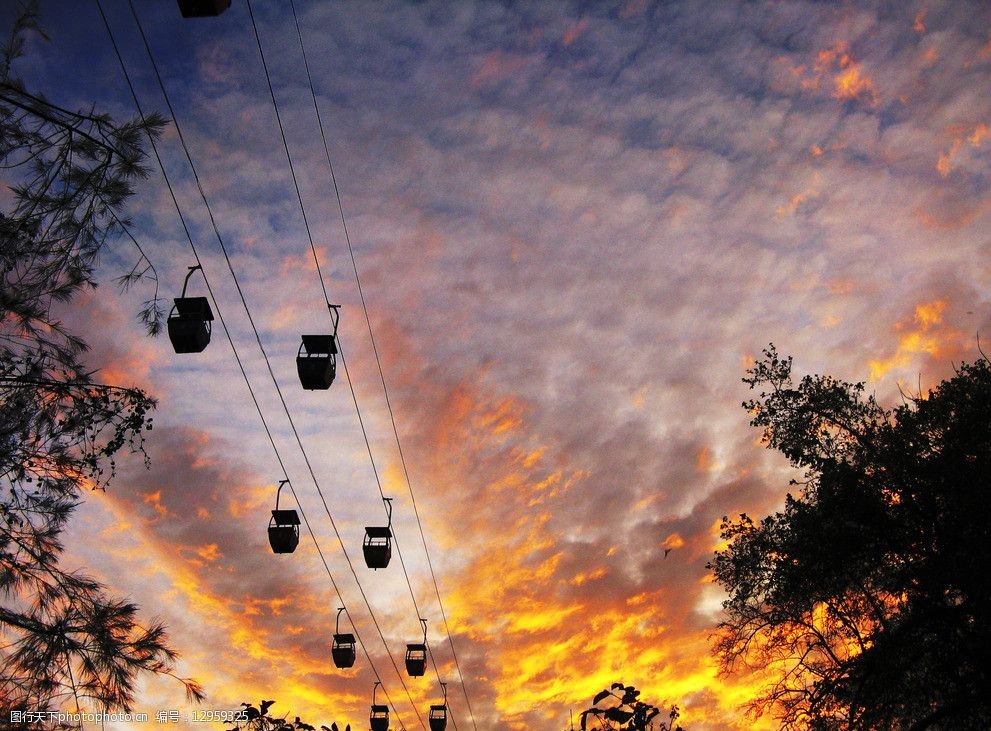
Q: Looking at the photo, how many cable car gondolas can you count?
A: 9